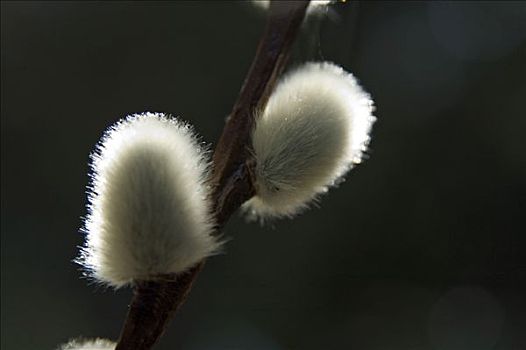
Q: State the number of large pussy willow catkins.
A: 2